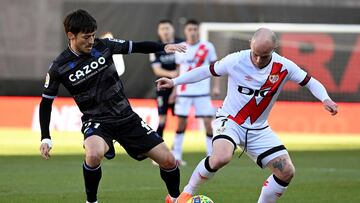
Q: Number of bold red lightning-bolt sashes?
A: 2